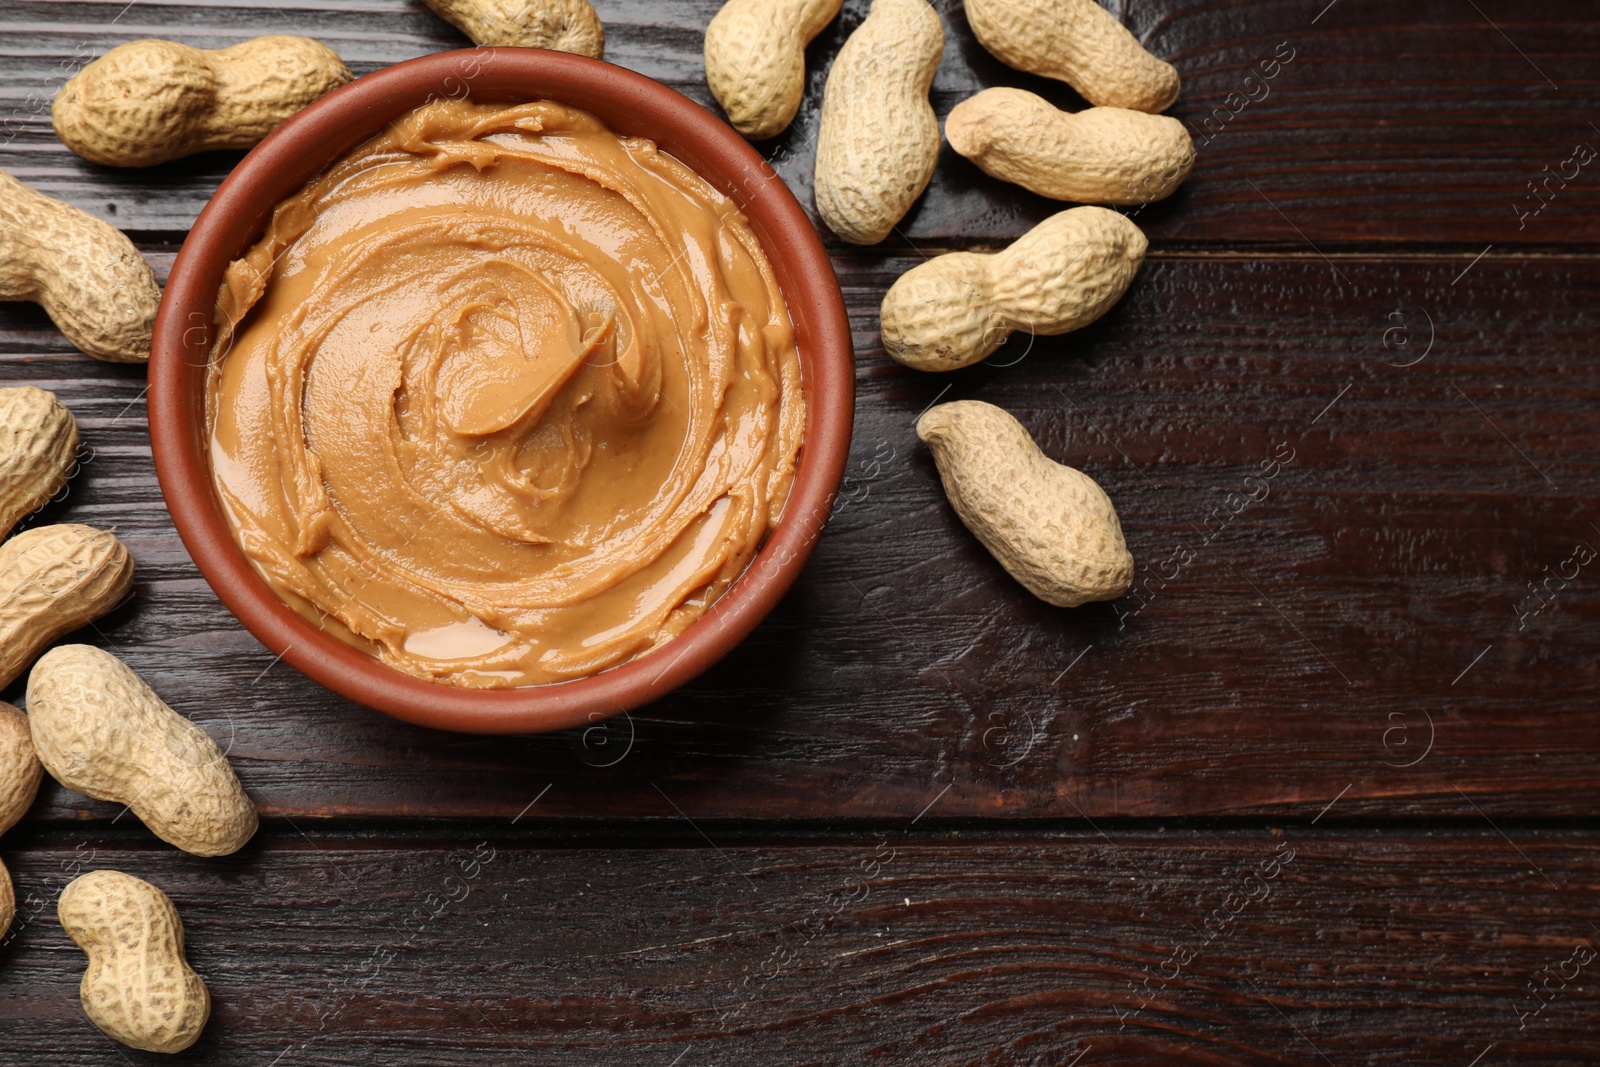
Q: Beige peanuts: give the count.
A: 15